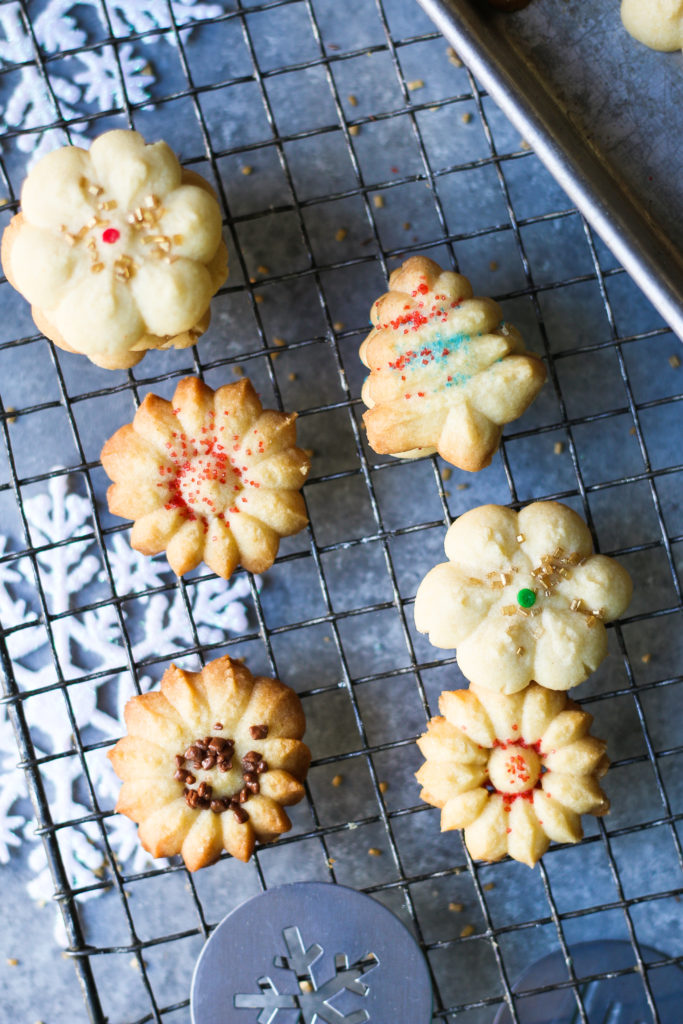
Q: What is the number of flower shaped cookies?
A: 5